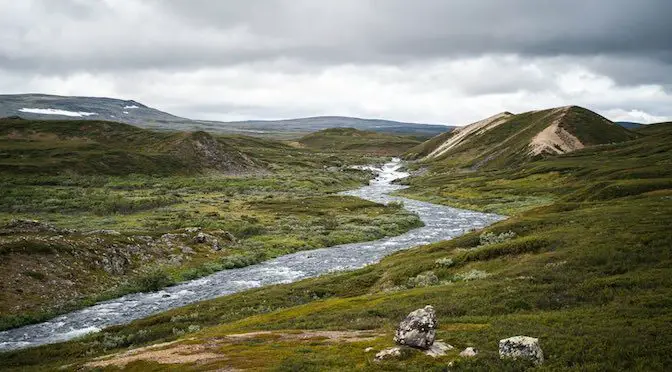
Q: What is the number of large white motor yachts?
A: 0